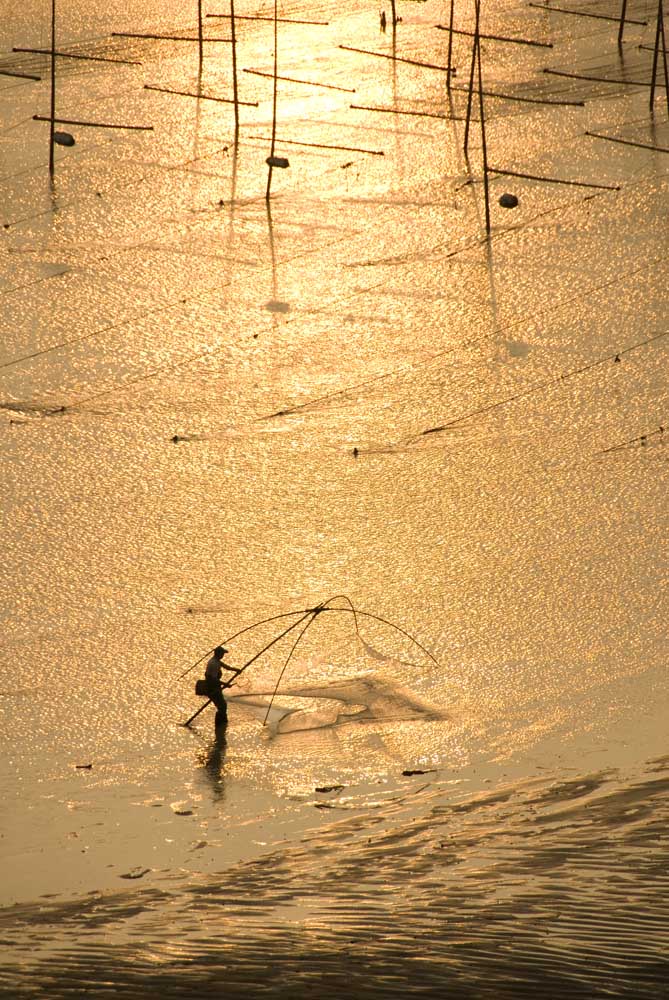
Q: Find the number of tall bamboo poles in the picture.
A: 11